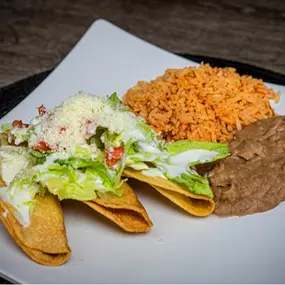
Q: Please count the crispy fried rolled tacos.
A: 3